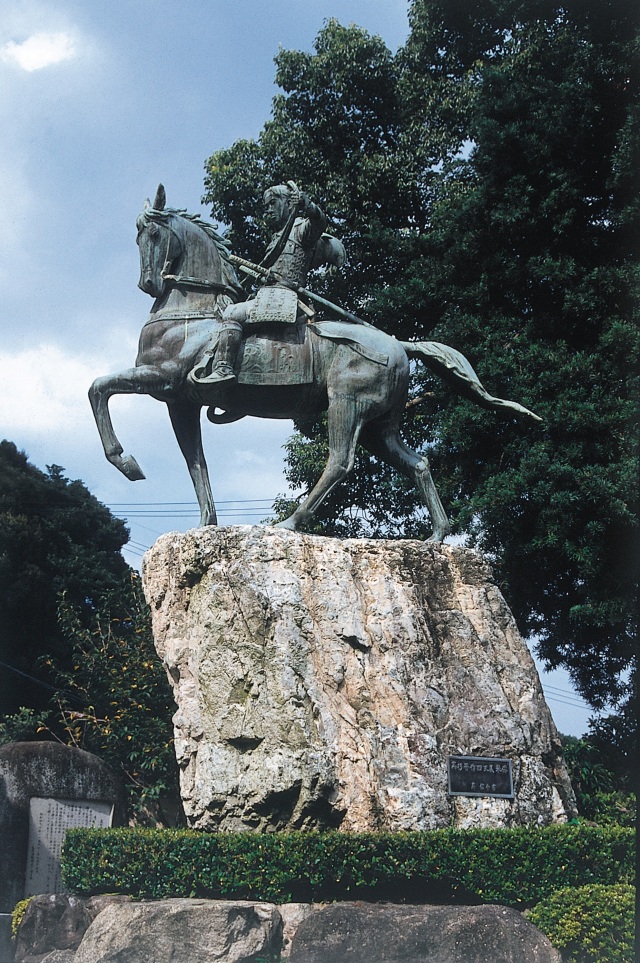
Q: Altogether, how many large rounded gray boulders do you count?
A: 2